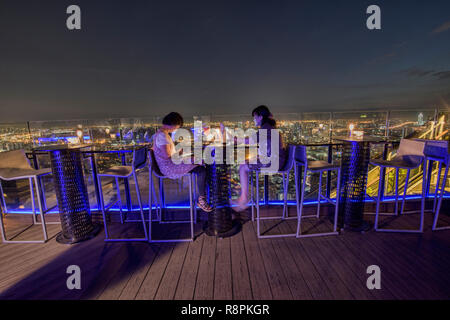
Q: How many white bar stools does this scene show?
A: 7